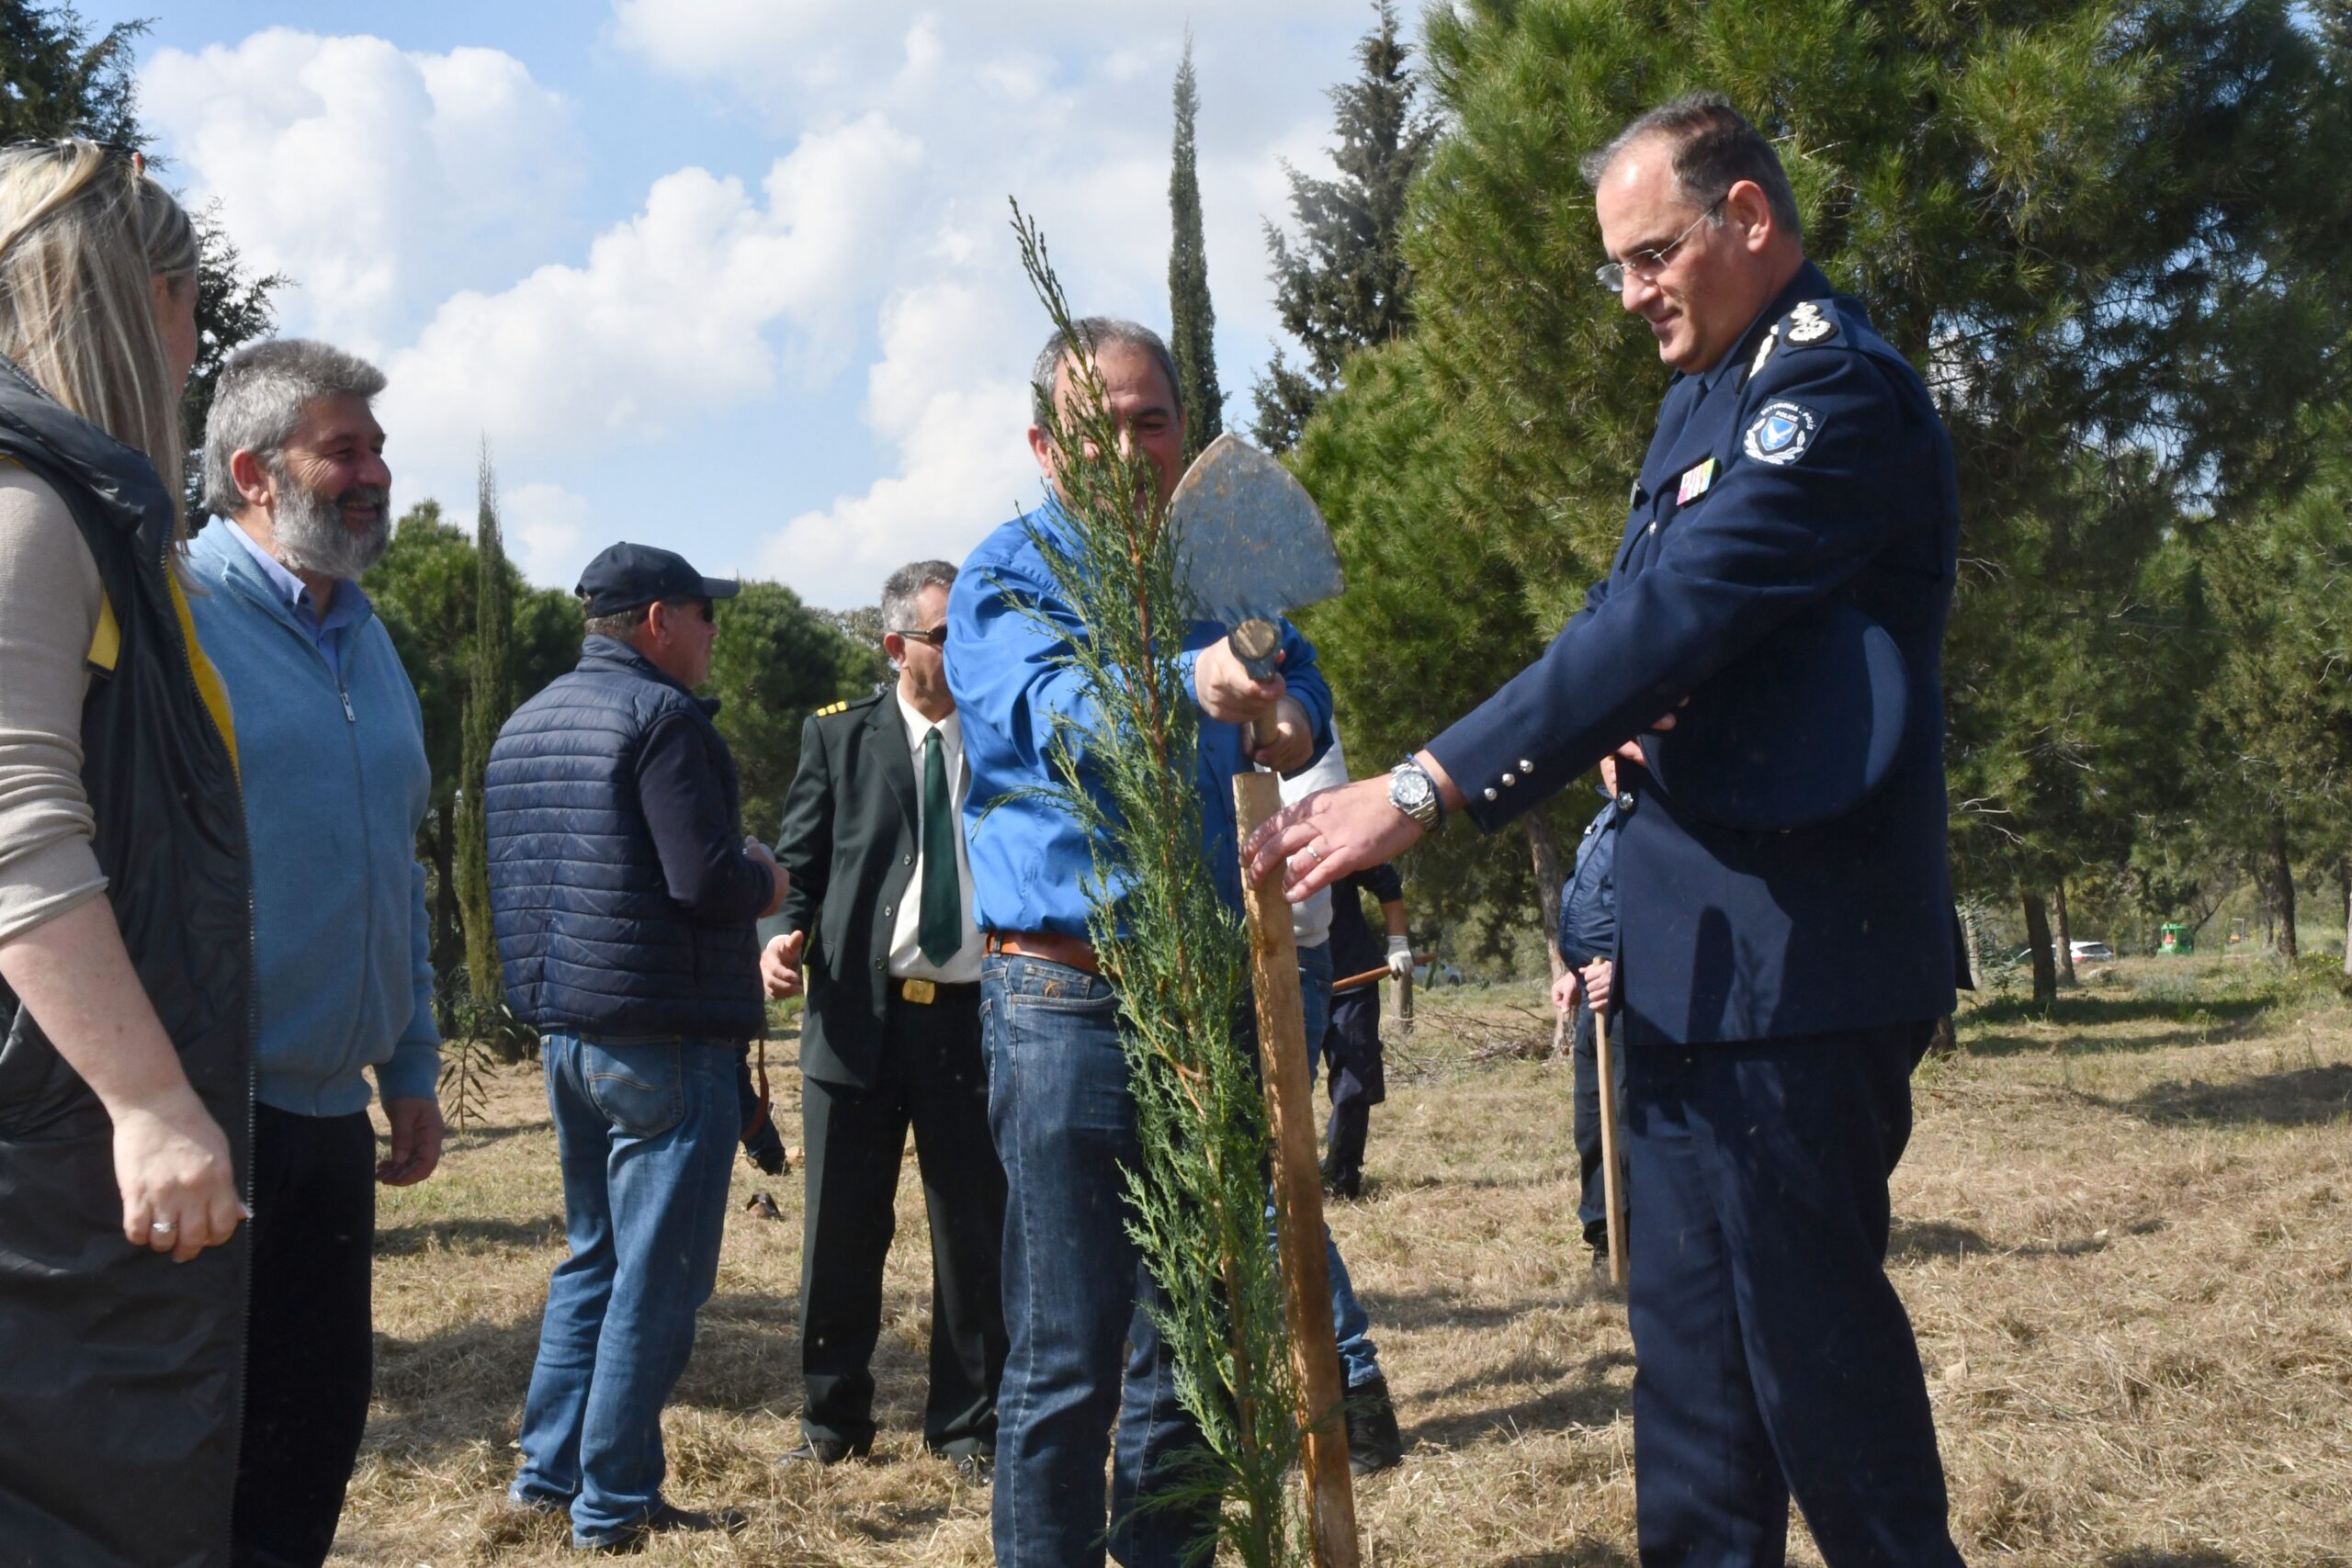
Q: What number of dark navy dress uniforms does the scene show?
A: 1